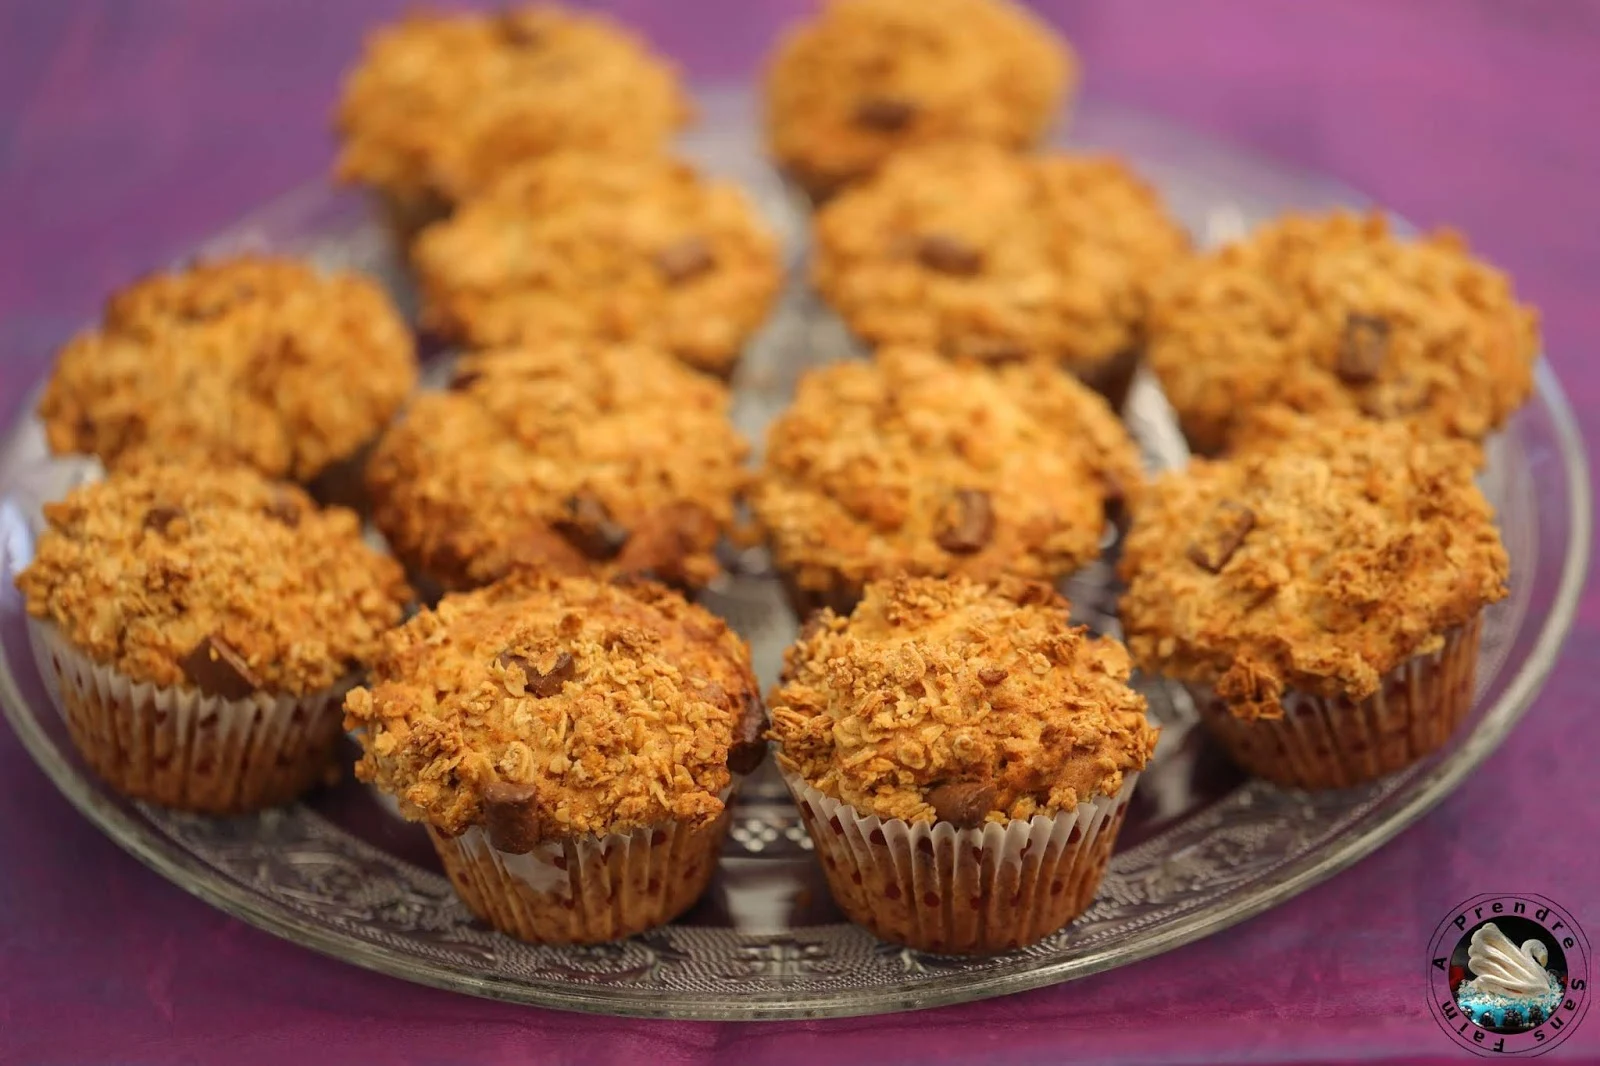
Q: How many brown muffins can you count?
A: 12